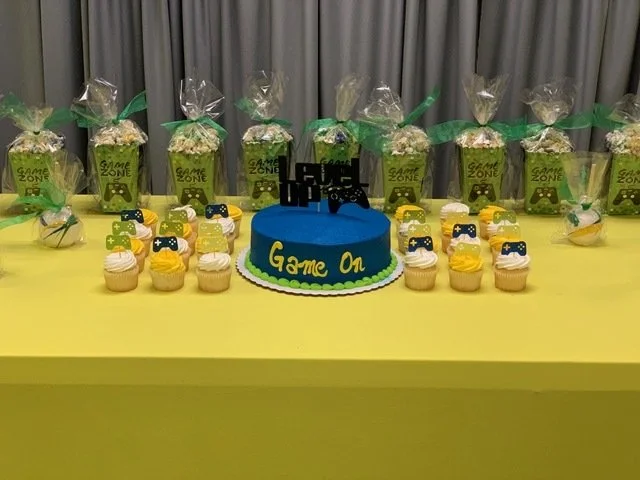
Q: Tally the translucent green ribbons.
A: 11